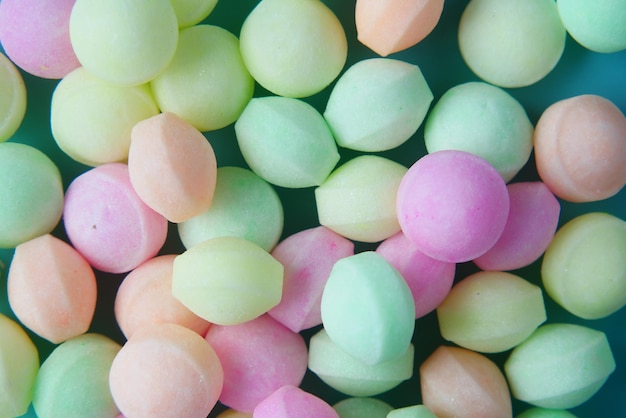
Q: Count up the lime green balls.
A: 12